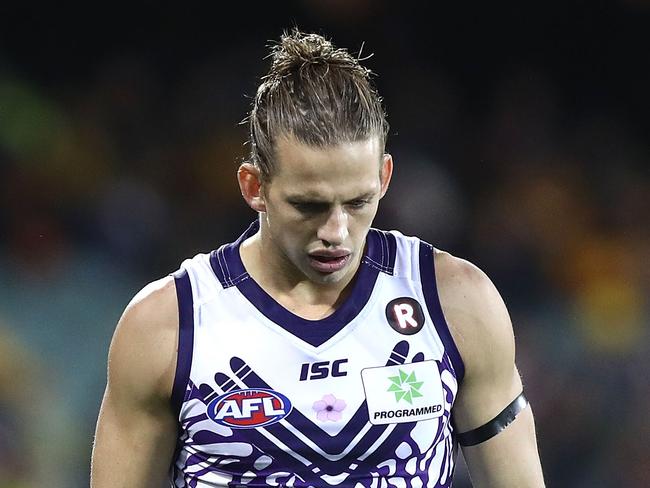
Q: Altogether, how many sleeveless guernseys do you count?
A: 1